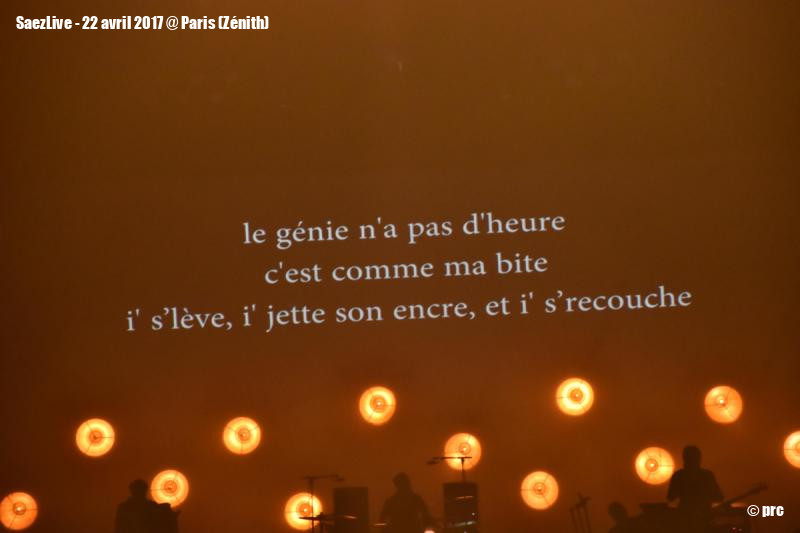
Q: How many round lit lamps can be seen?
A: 12